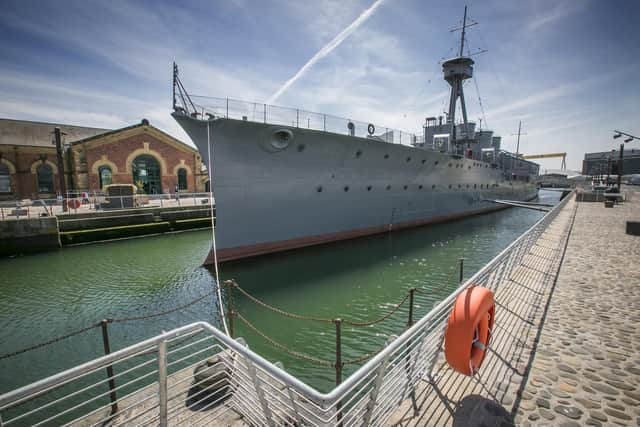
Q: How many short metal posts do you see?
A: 5